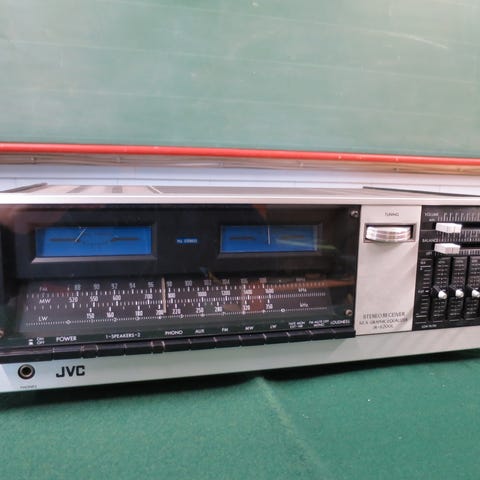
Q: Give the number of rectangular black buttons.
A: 11